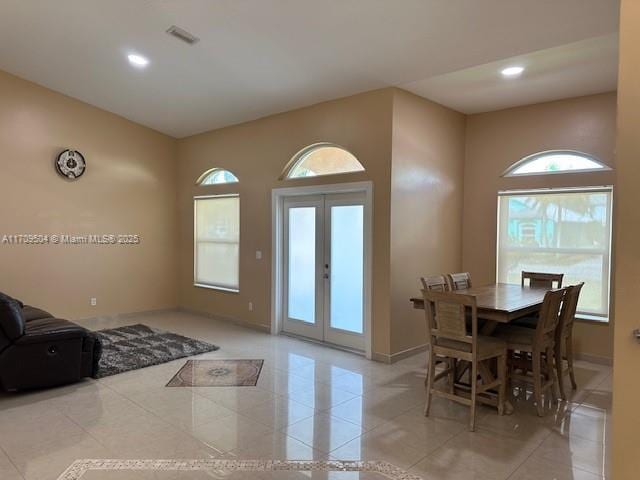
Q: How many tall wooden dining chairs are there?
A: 6